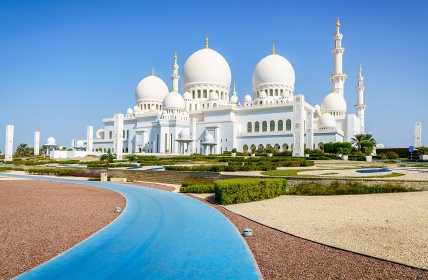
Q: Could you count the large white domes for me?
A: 3